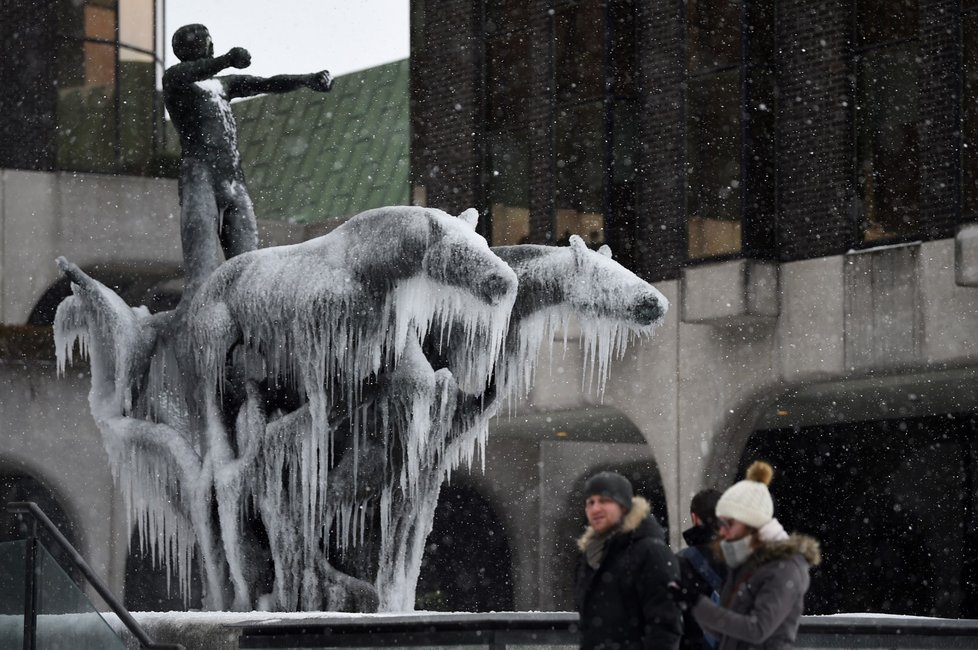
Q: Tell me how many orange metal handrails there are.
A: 0